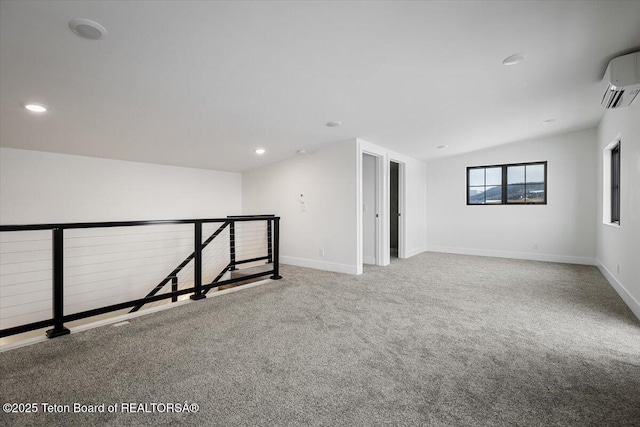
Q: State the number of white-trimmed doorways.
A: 2